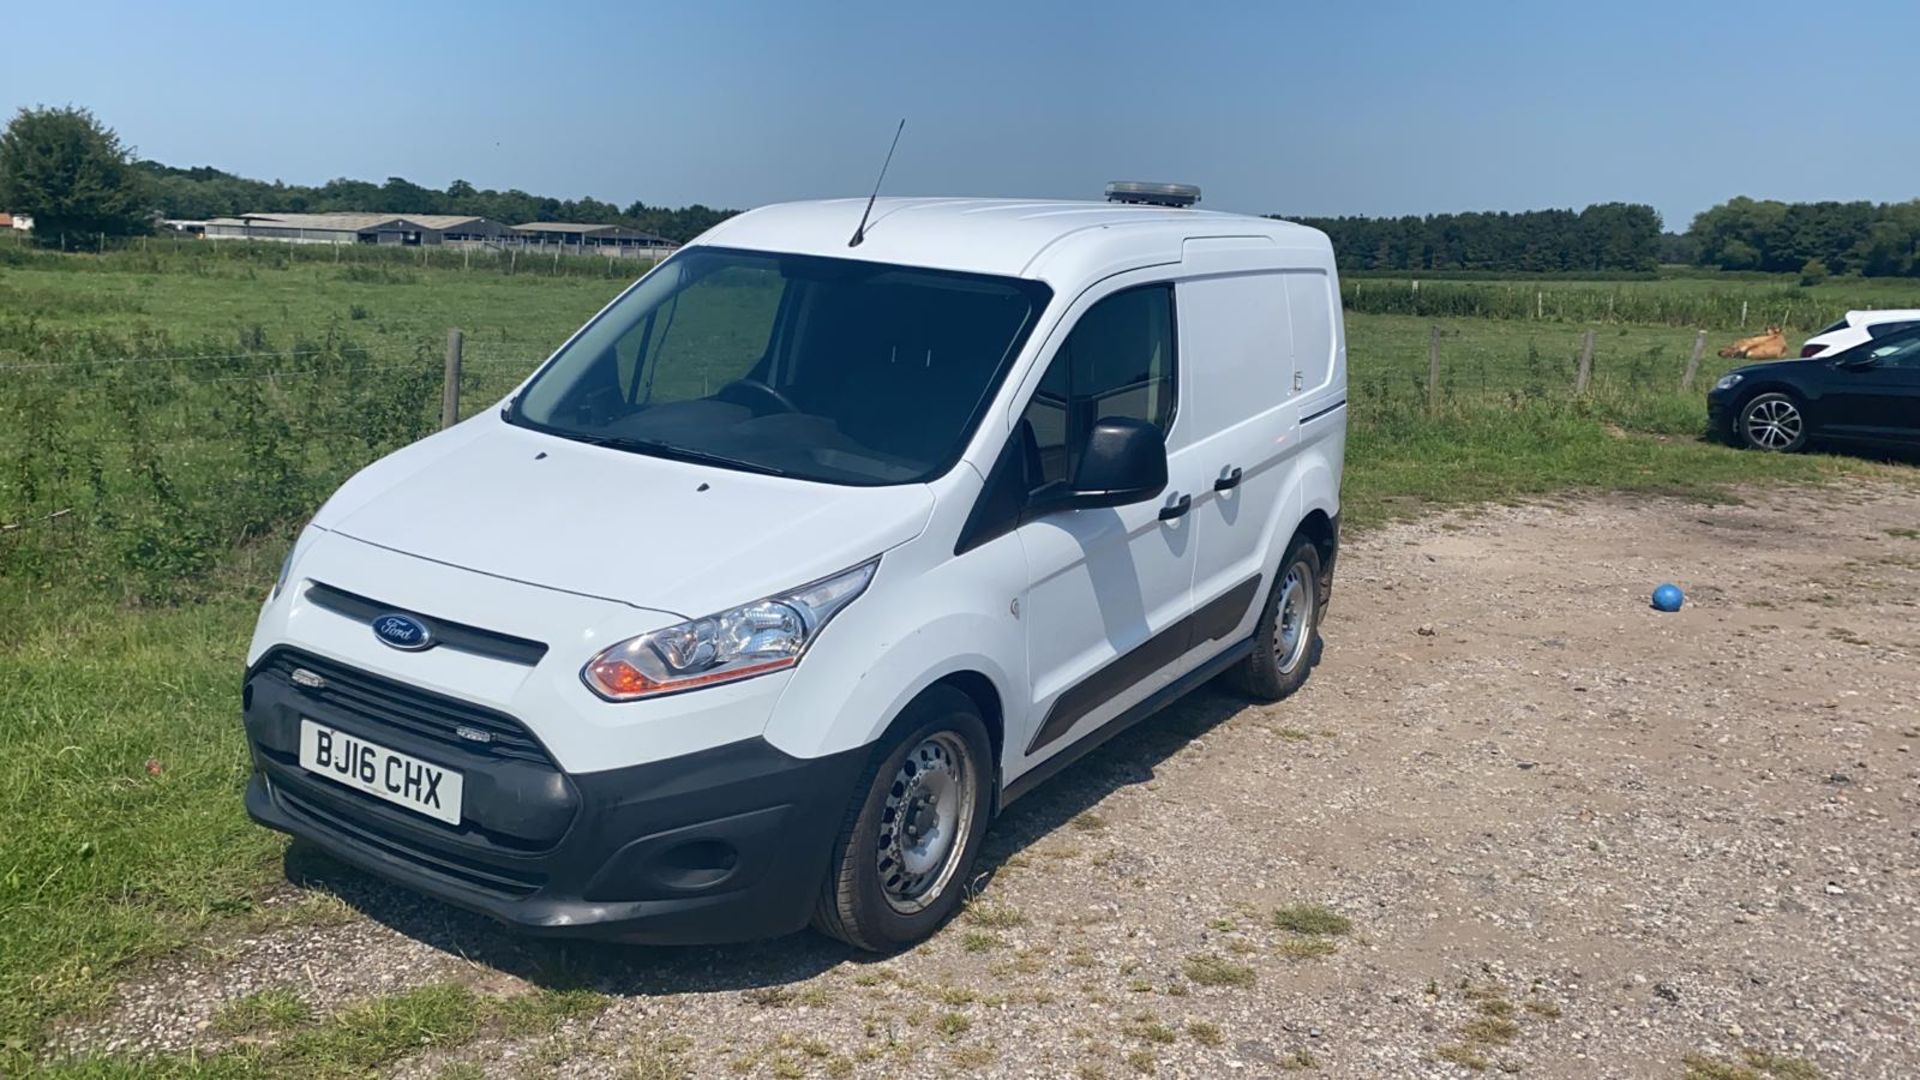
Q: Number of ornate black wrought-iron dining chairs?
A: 0